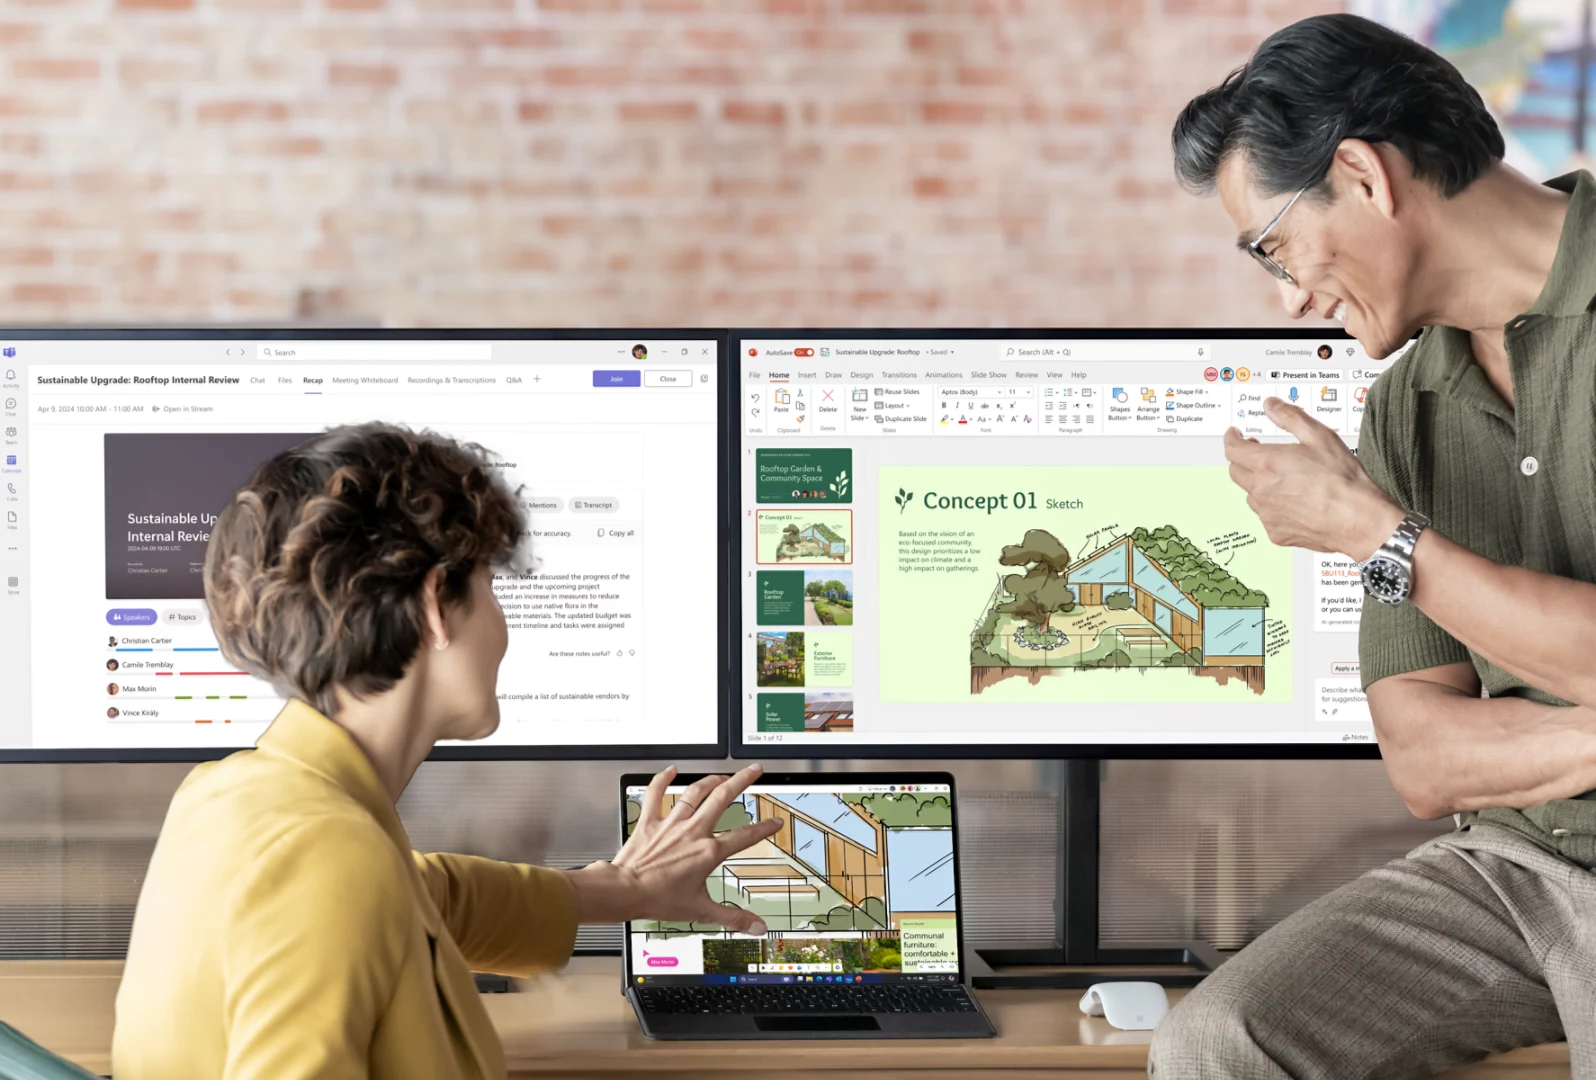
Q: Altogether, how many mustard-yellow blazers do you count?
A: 1